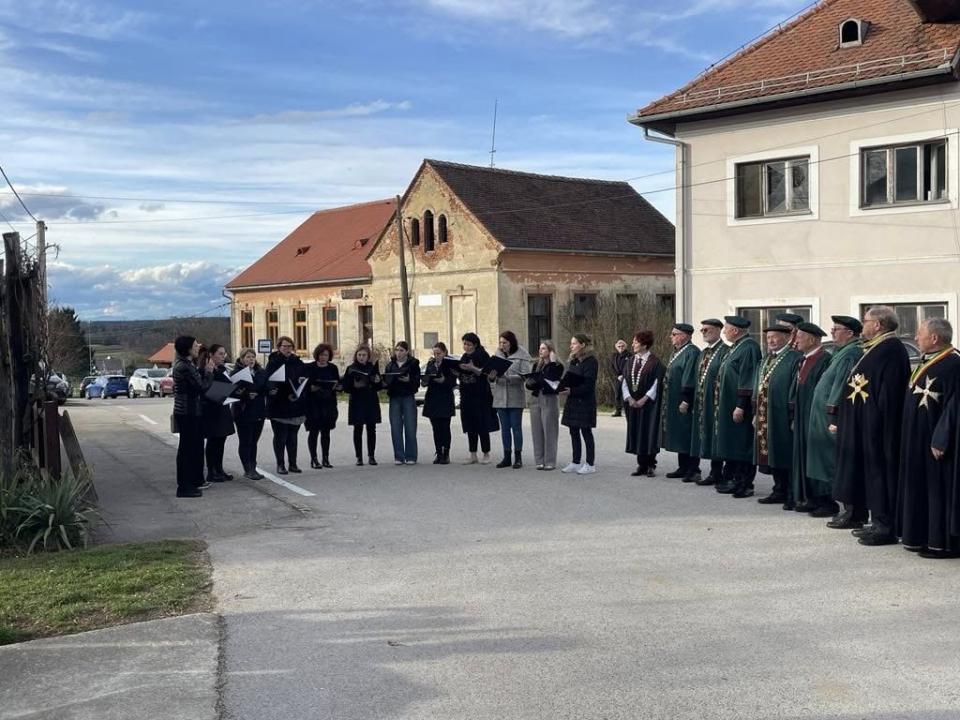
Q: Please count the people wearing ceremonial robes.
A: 10